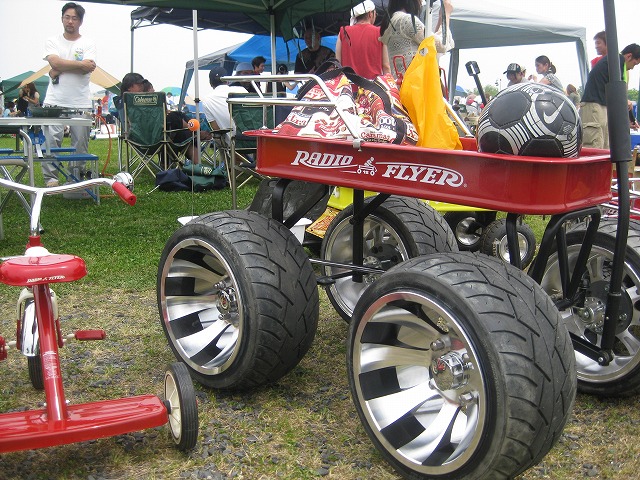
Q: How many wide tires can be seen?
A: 4